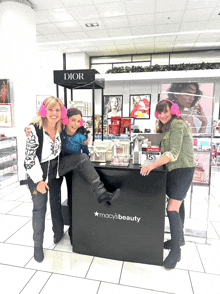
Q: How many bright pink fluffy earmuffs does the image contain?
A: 3